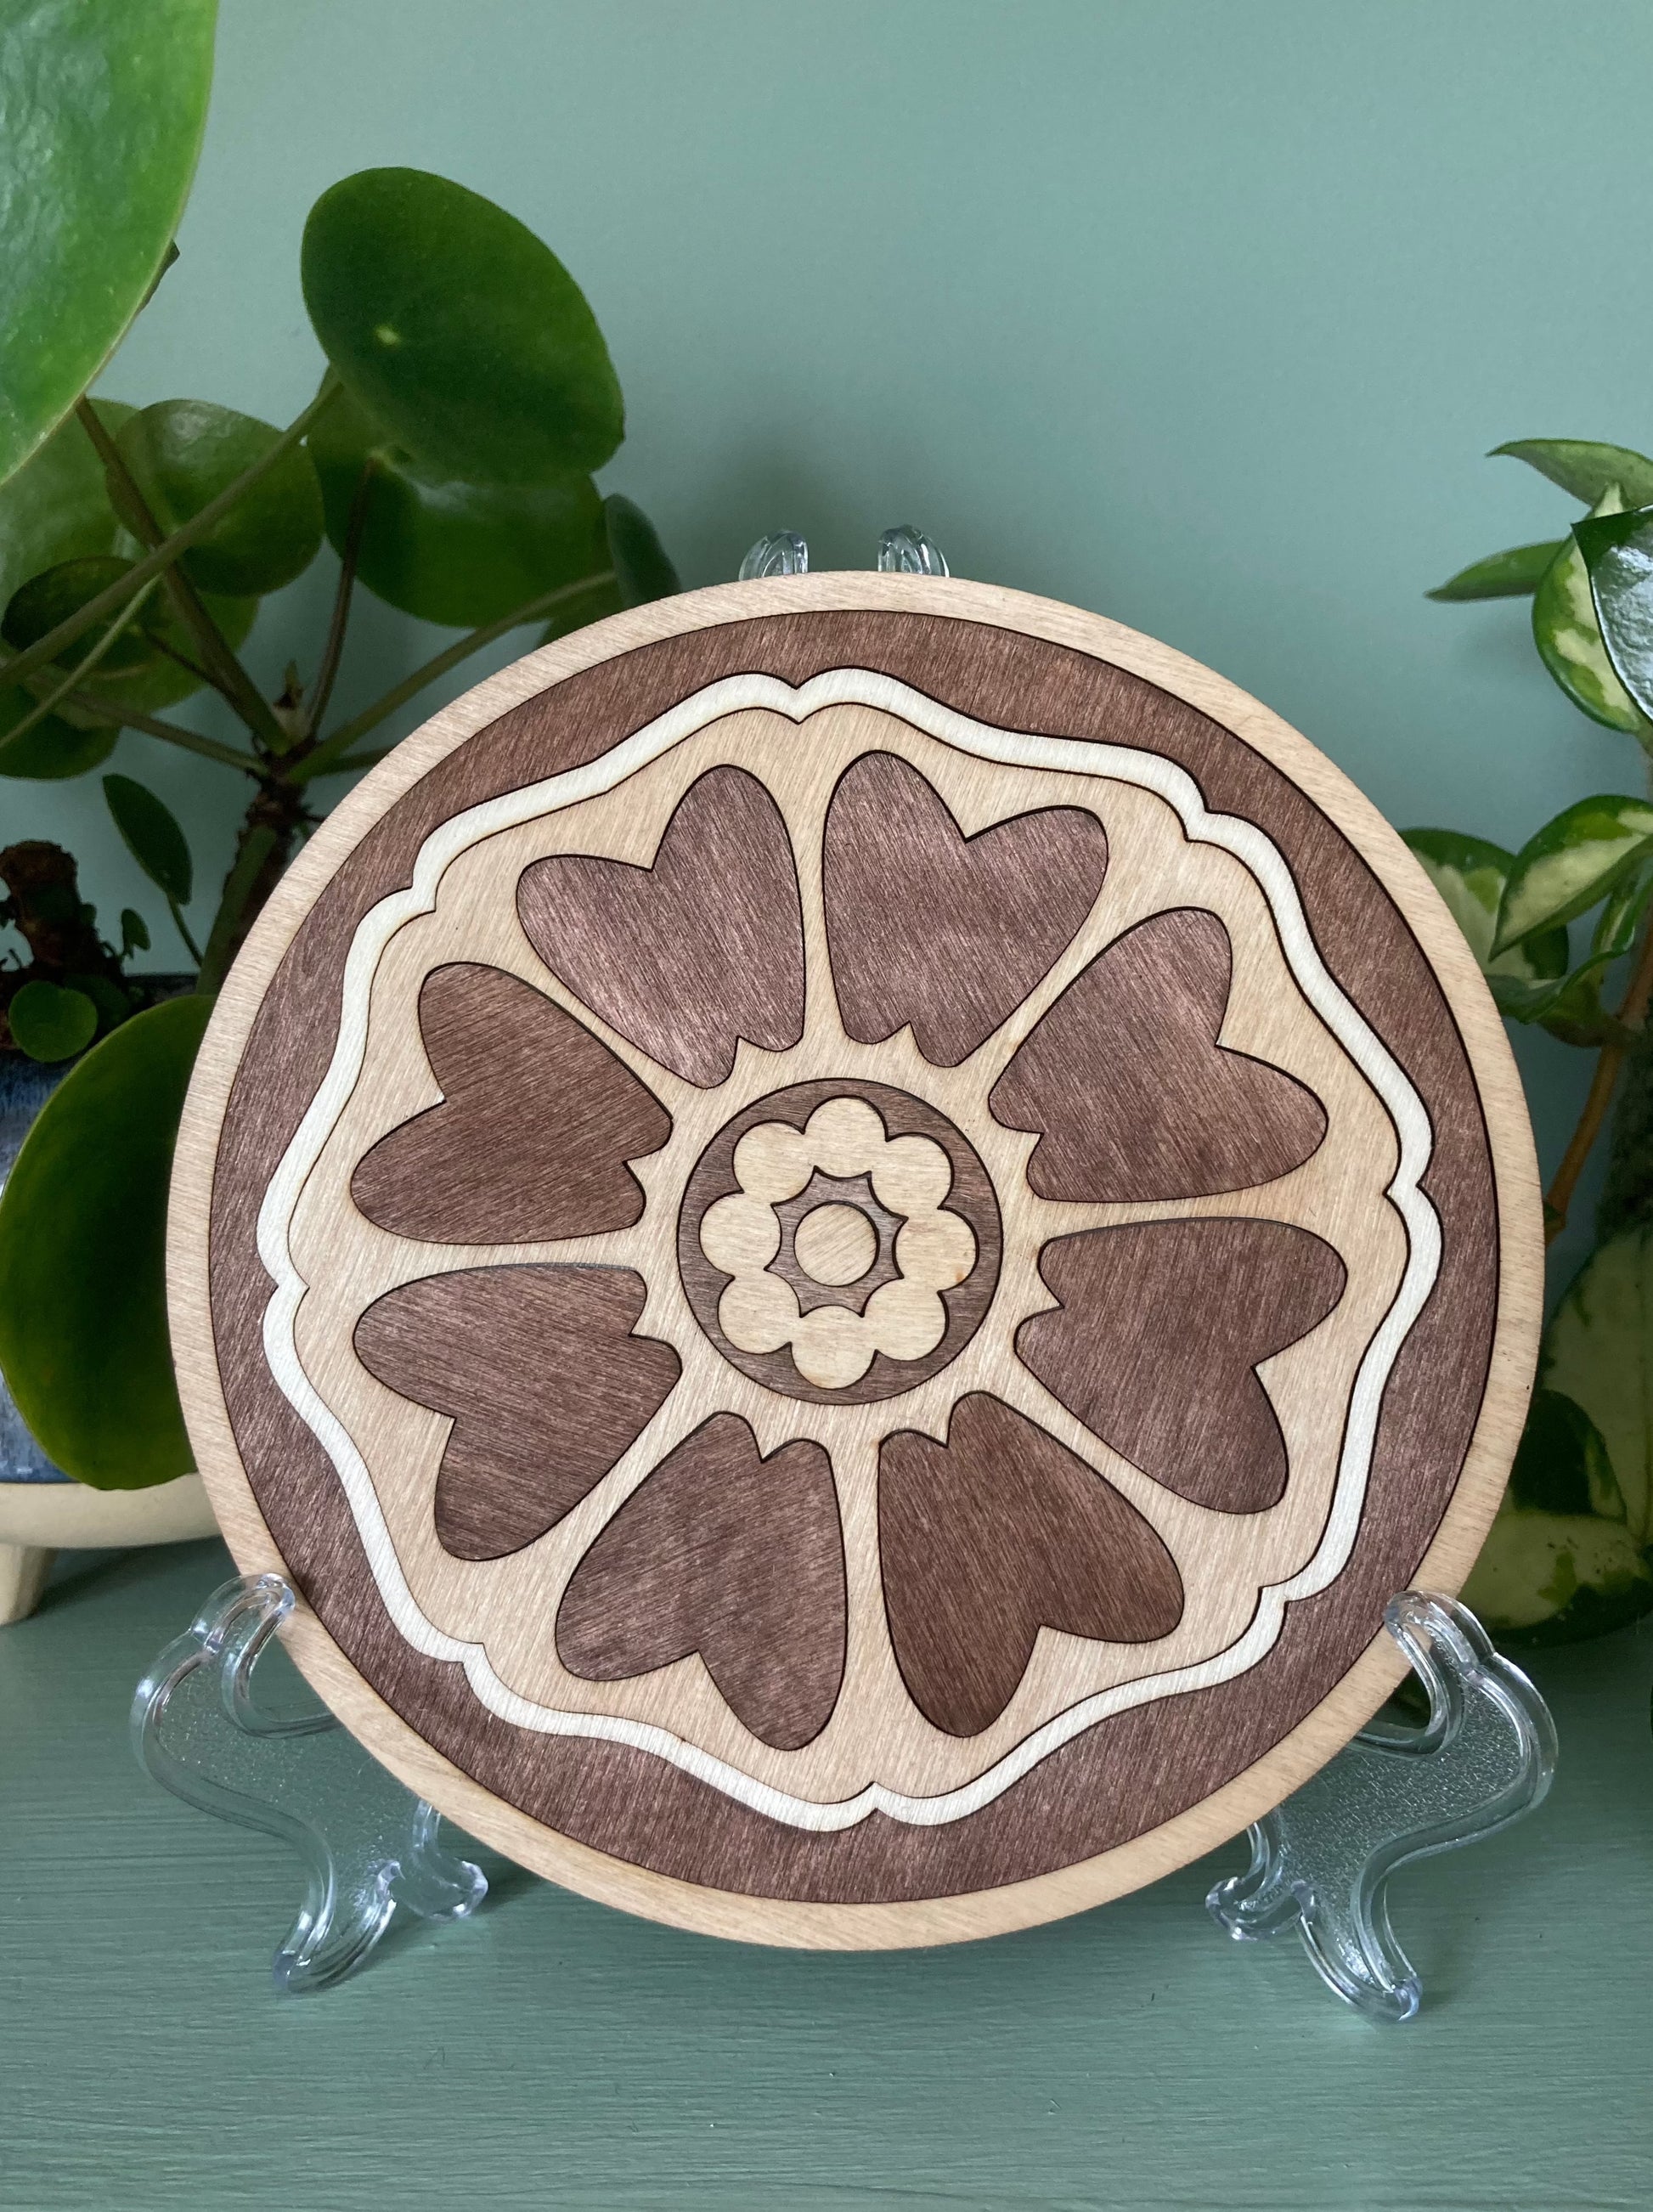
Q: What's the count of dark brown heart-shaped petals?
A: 8